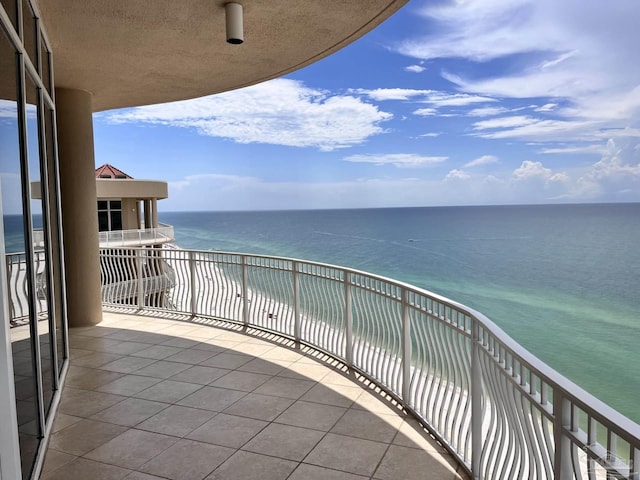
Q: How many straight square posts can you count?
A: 8